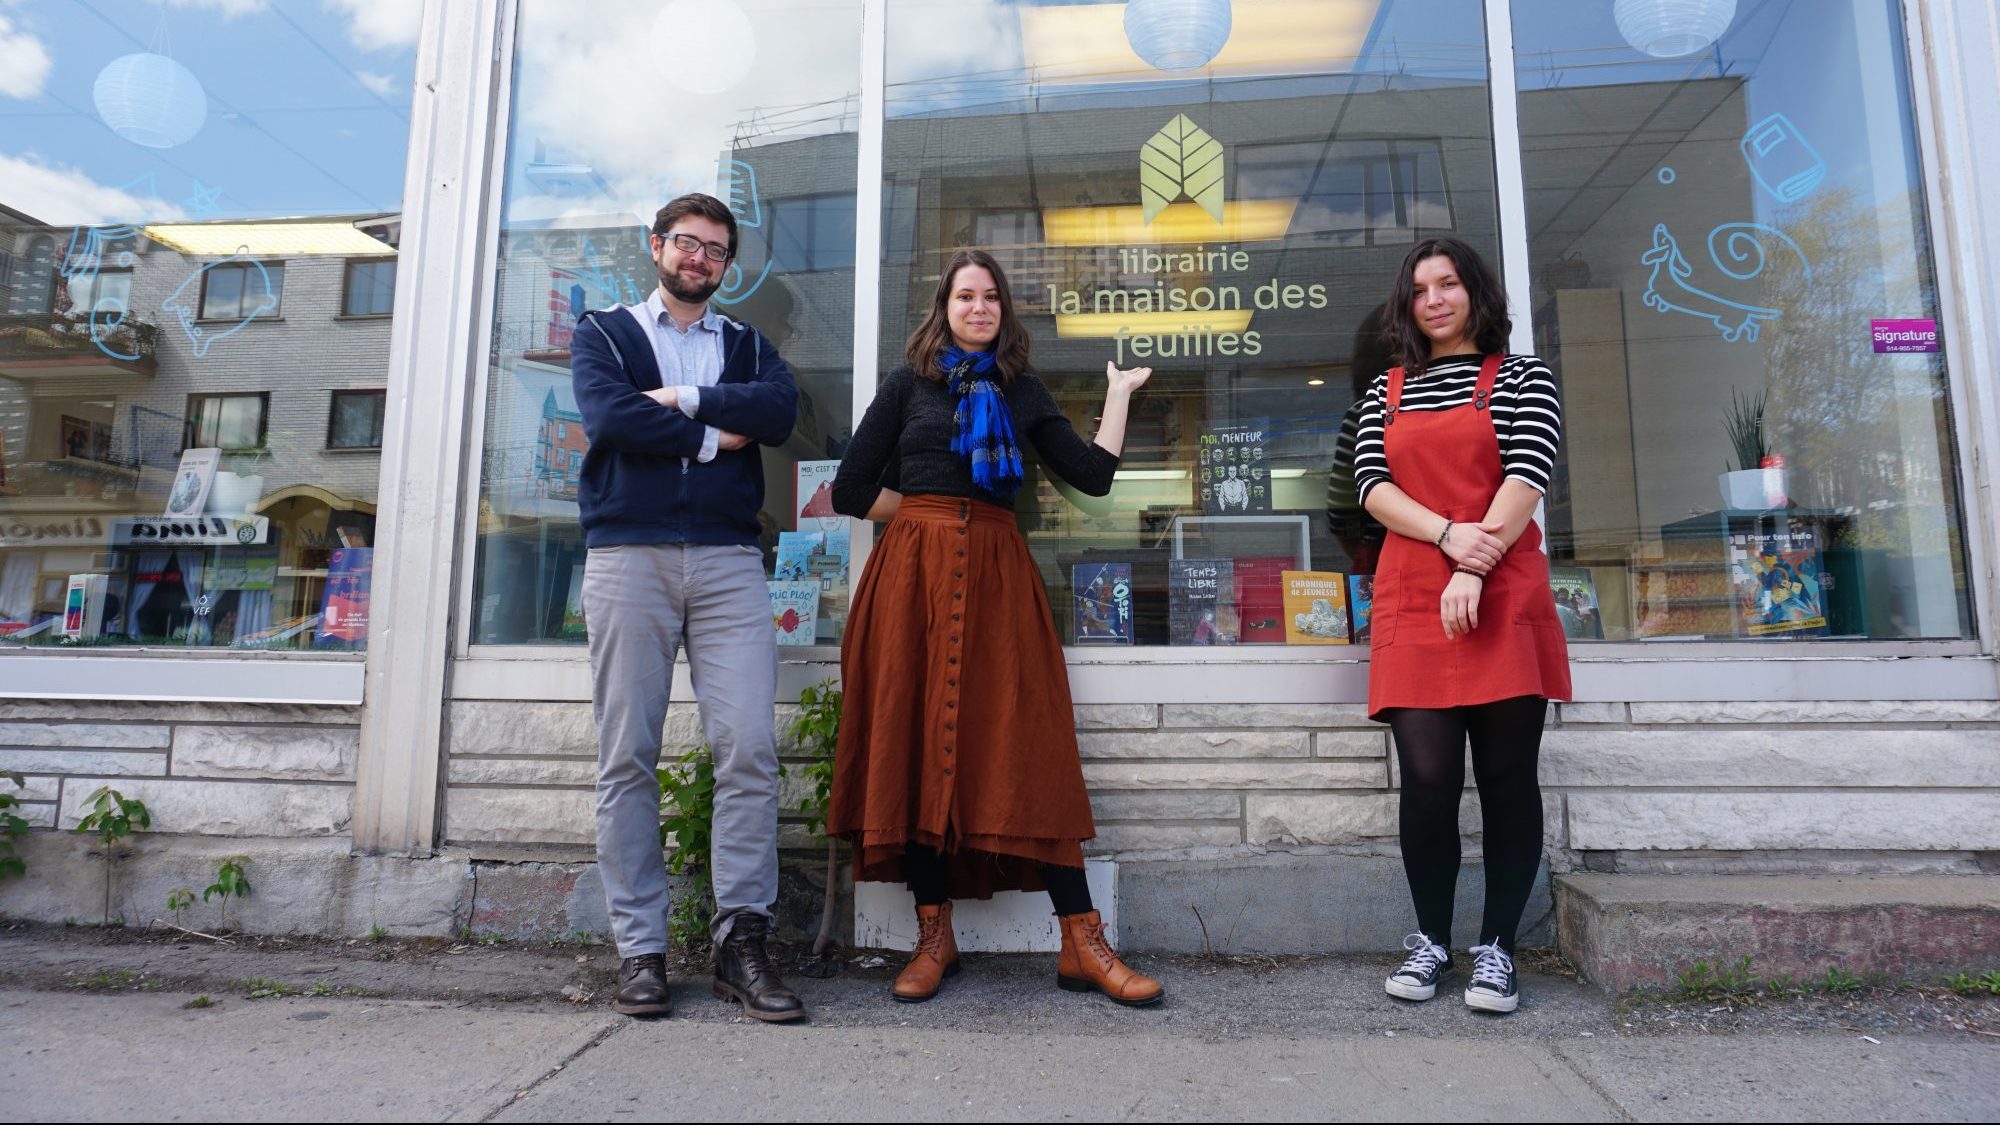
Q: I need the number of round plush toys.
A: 0